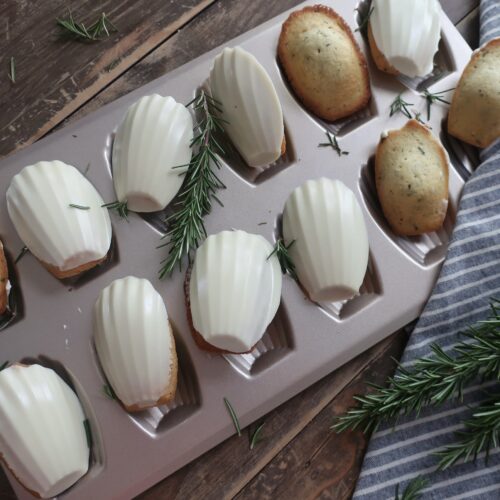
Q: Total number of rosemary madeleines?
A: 12